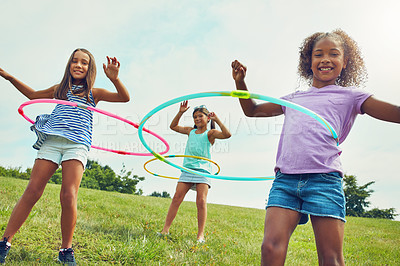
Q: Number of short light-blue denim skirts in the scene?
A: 1